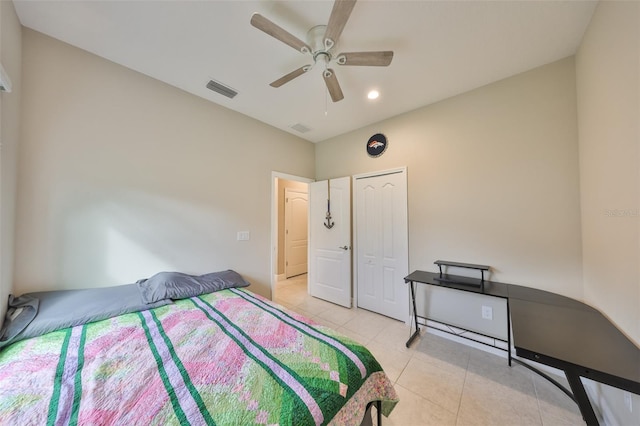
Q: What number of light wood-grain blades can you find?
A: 5